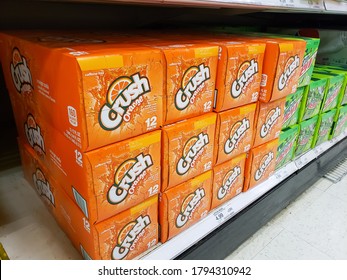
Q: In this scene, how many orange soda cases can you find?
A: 12